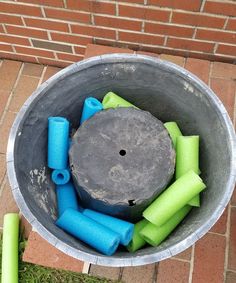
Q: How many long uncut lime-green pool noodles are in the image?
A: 1